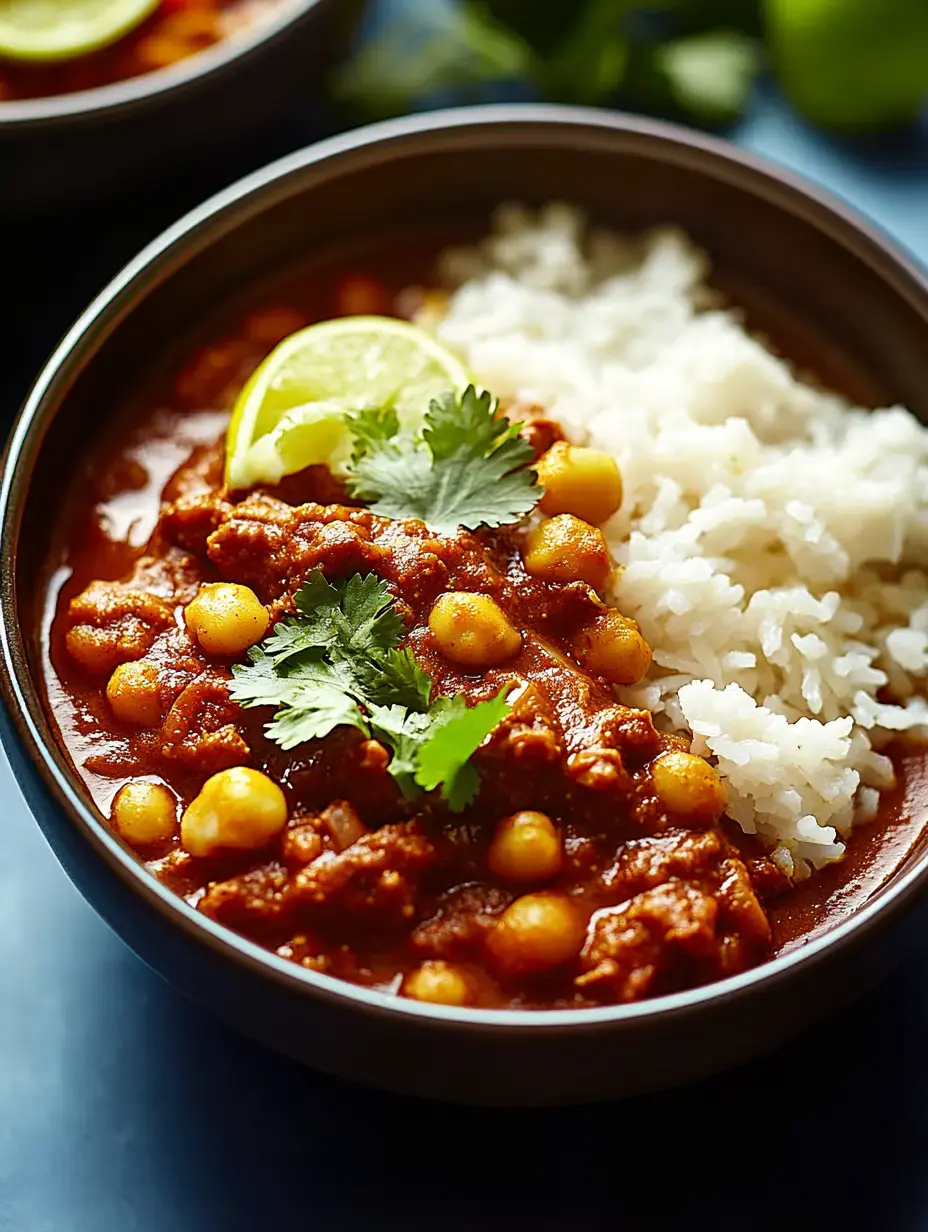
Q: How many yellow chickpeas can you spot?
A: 12